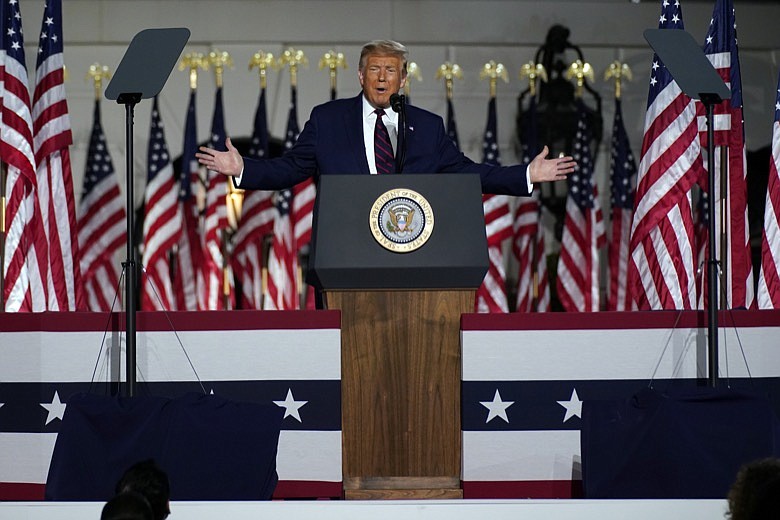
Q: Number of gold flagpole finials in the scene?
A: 12